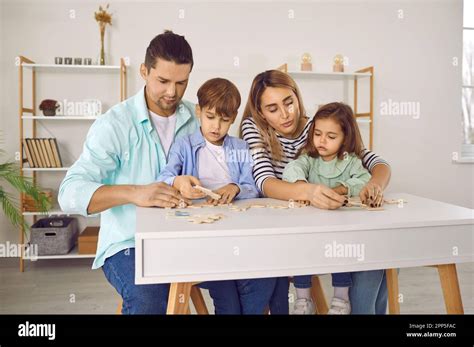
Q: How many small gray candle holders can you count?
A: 4